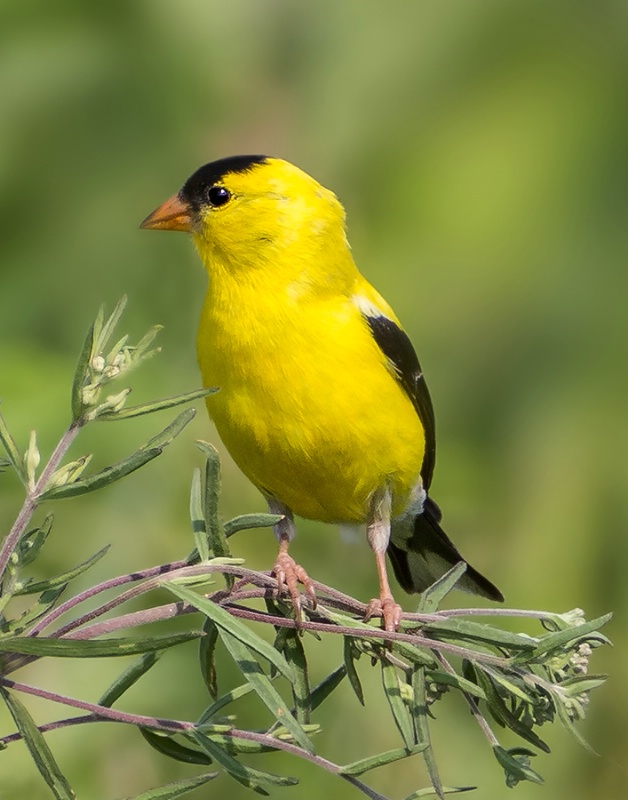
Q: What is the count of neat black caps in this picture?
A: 1